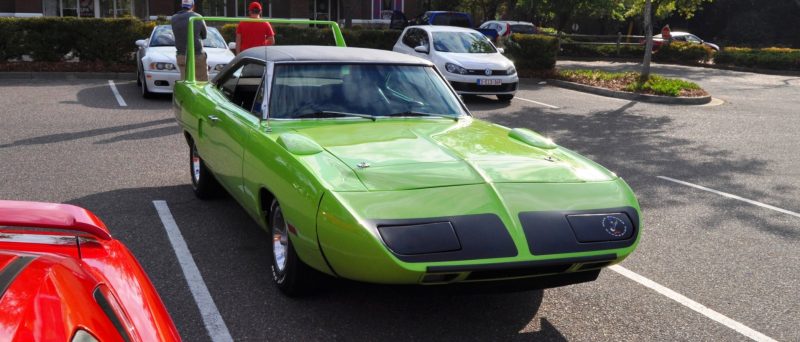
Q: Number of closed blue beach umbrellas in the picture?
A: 0